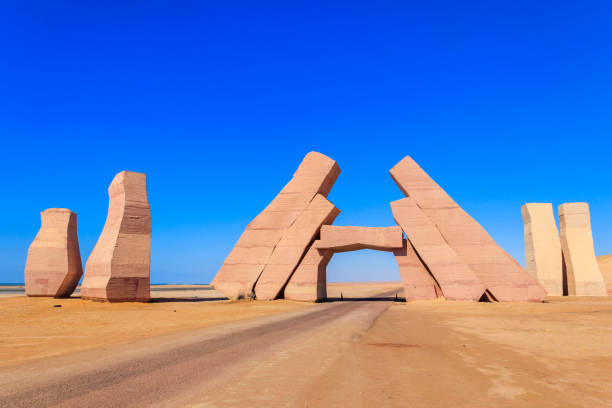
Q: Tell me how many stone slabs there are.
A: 11